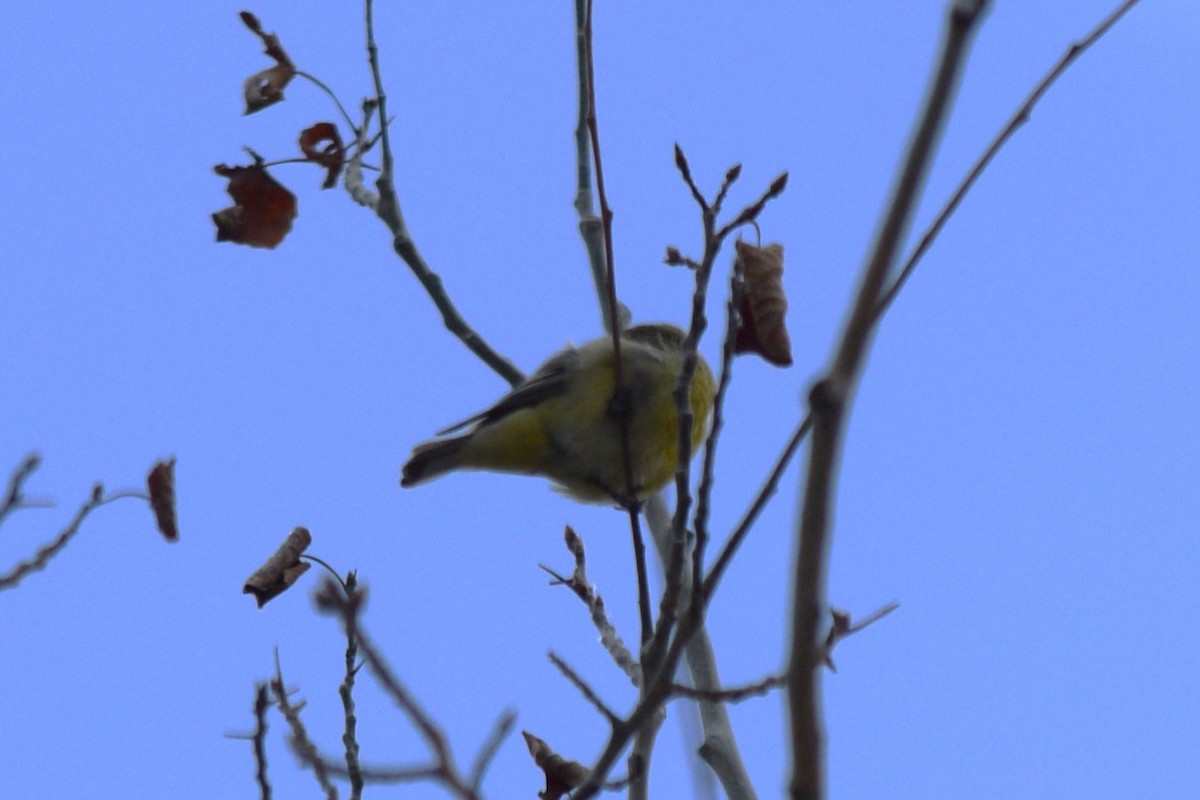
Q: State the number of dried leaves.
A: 7